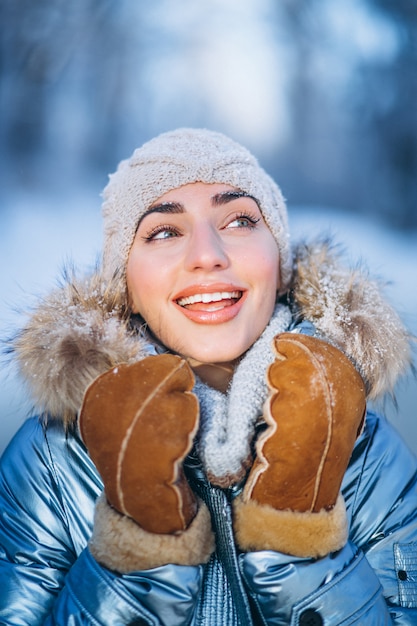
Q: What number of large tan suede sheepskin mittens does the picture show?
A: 2